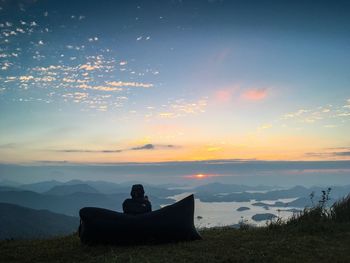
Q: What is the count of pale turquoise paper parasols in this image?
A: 0